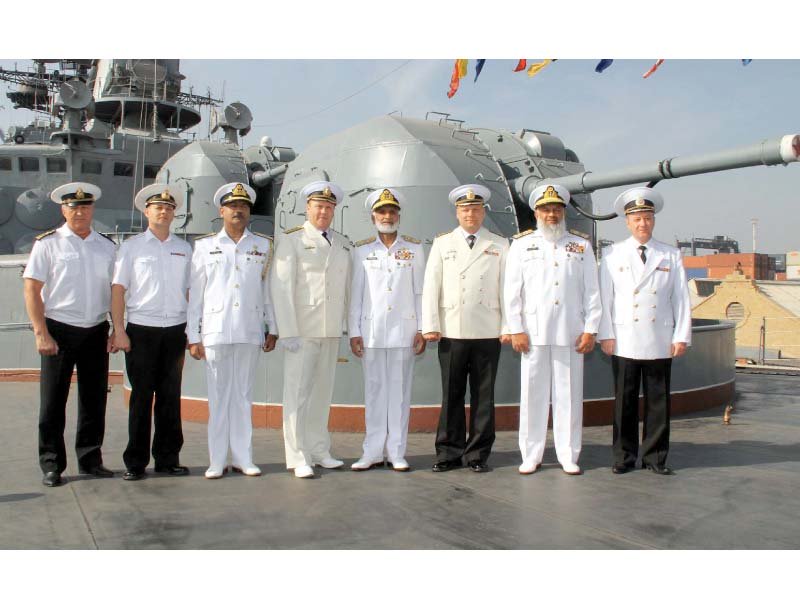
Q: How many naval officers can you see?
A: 8